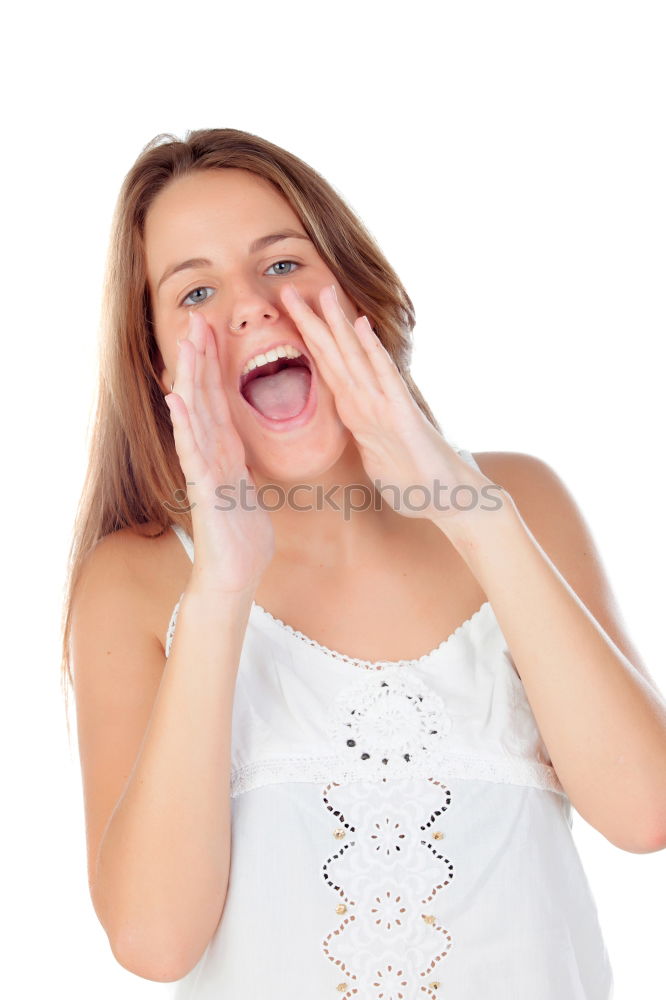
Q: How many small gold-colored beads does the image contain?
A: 6